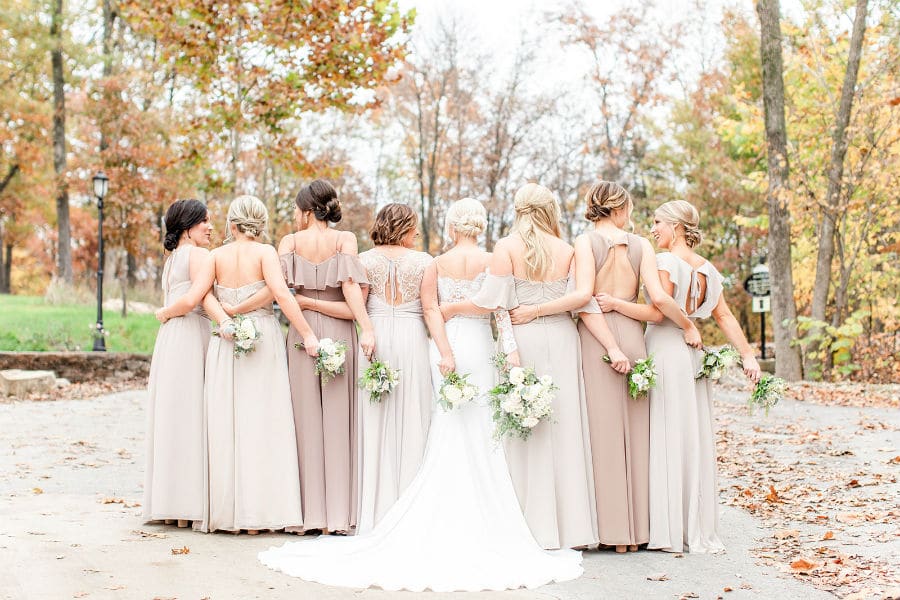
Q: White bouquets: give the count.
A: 8